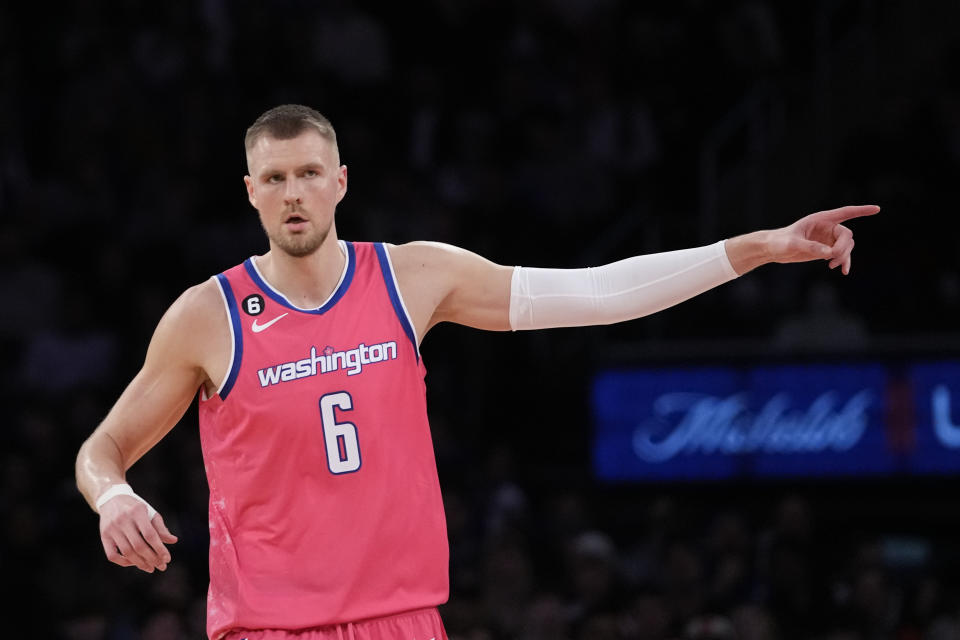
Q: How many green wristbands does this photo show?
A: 0